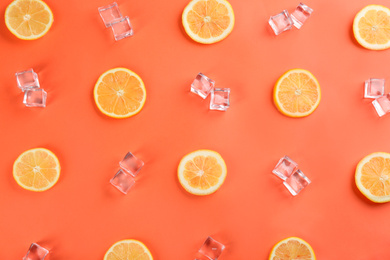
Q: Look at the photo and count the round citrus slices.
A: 10